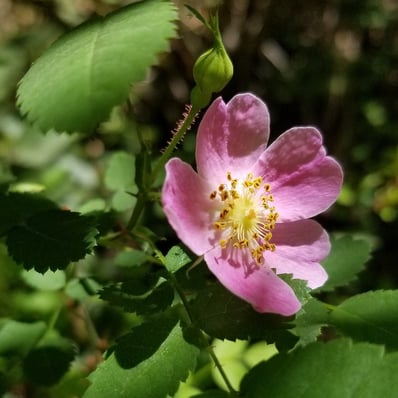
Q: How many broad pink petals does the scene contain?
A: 5